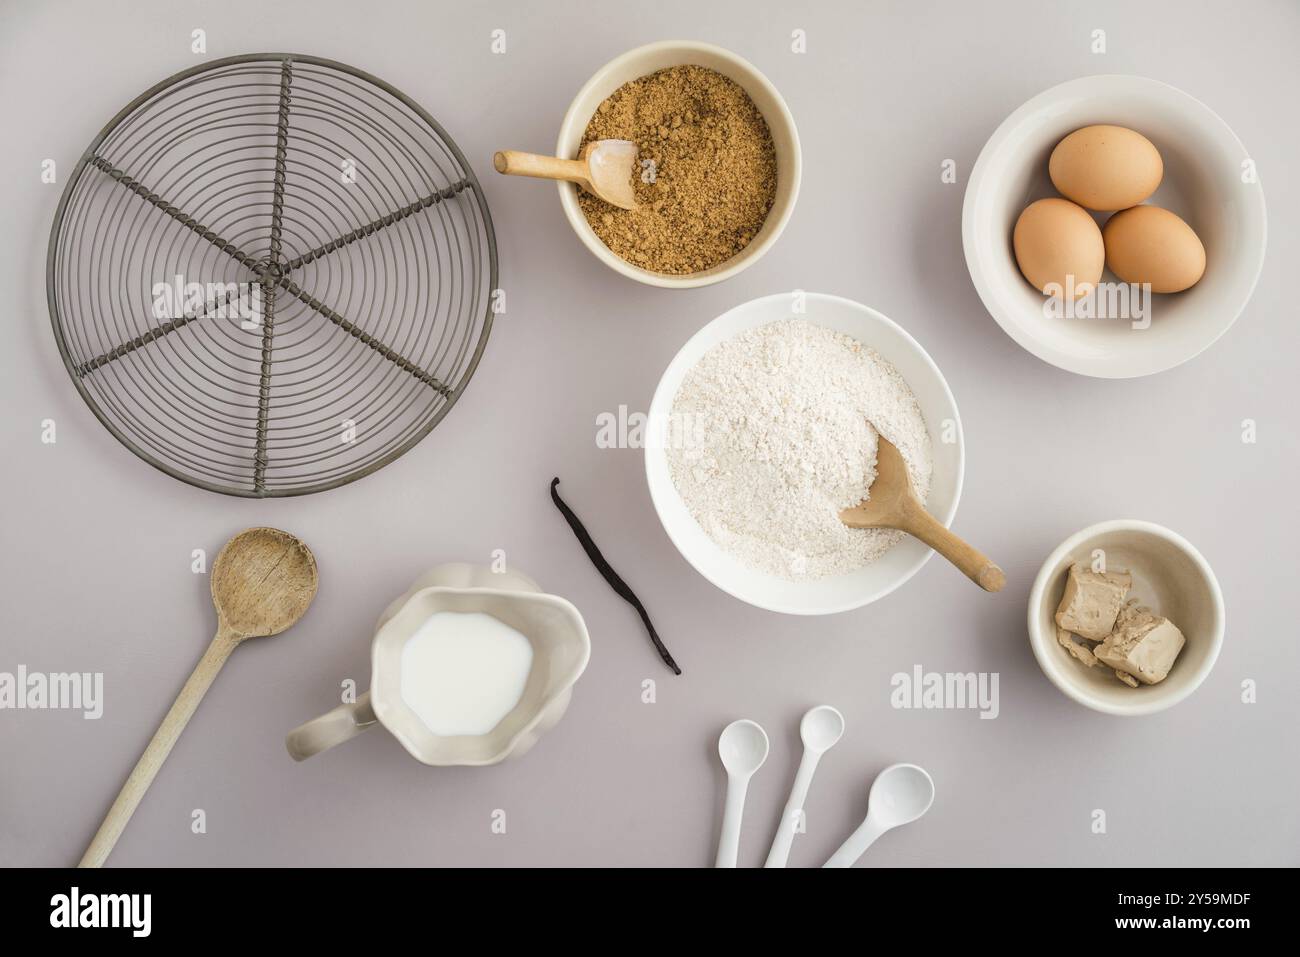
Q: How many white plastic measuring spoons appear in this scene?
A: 3